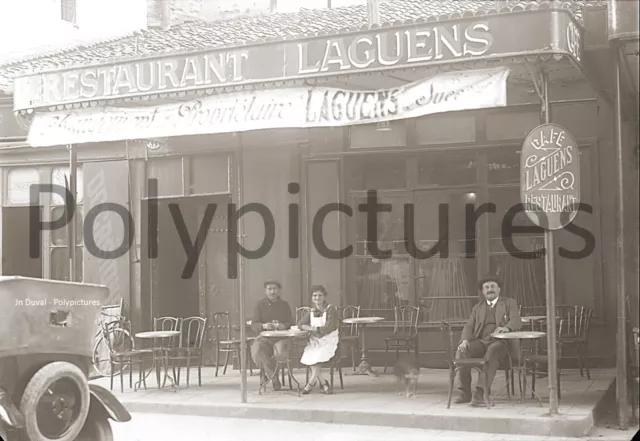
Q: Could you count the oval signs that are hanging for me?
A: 1